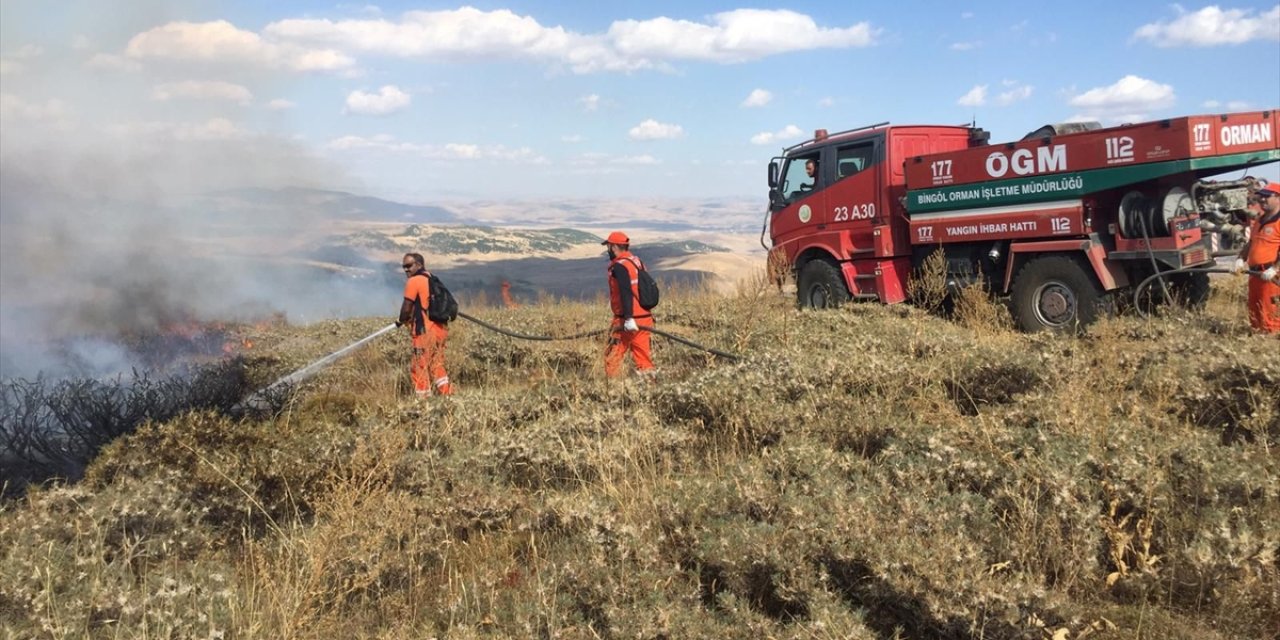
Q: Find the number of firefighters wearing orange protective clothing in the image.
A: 3